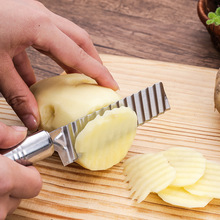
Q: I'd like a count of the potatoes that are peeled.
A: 1